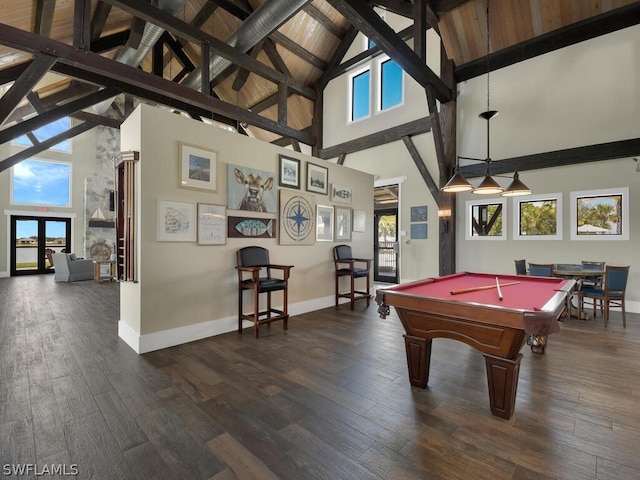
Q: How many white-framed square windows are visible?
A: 3